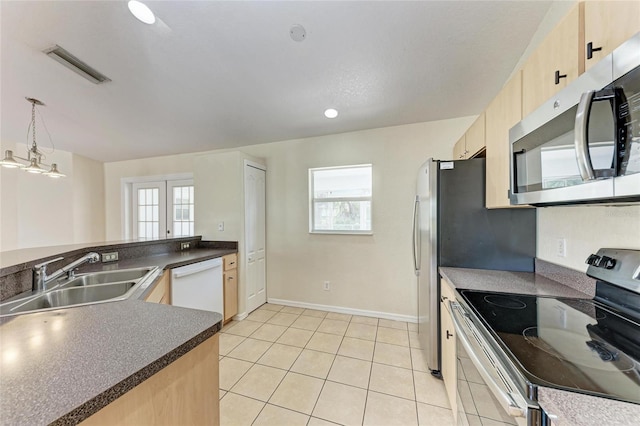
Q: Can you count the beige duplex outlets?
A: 2